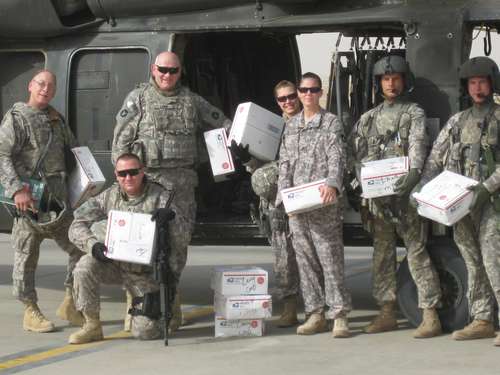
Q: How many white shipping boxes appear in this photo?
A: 10